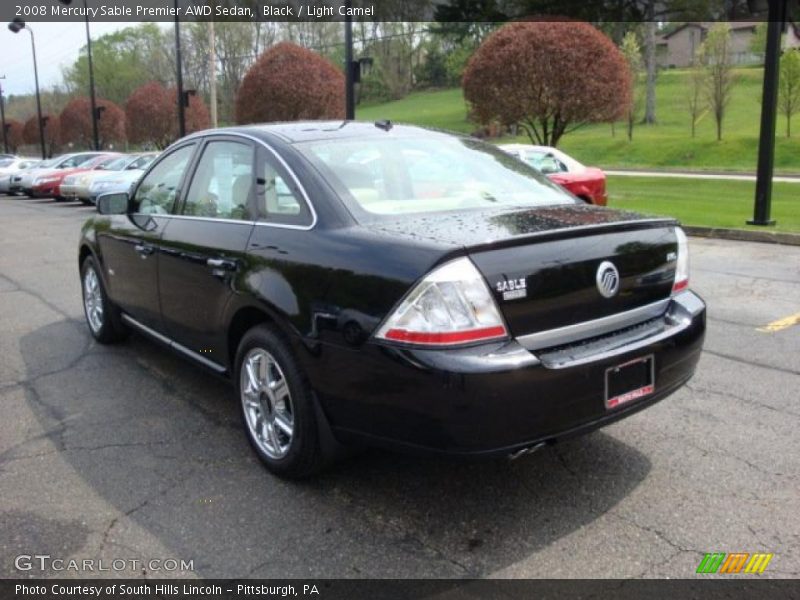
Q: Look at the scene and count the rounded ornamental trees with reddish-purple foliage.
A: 6